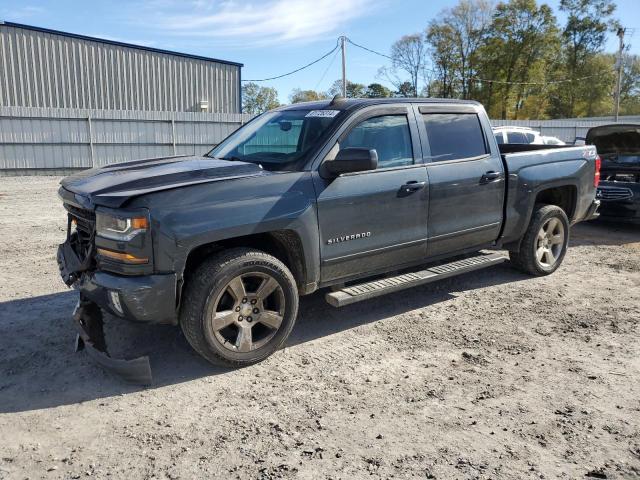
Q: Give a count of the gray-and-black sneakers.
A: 0